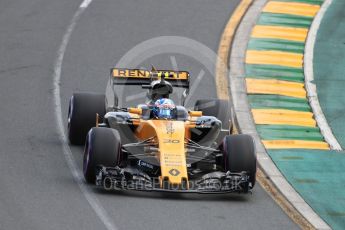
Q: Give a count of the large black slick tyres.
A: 4